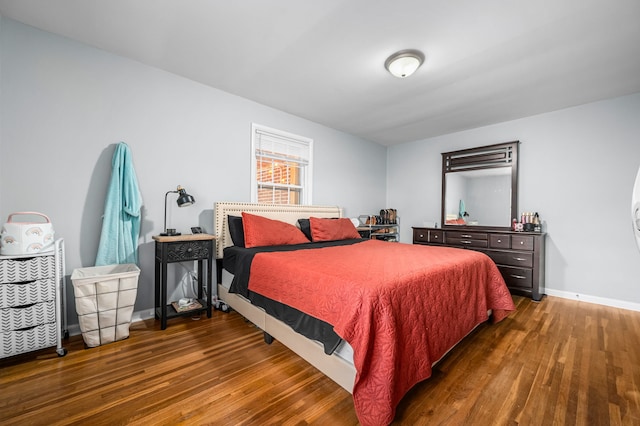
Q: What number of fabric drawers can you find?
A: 4